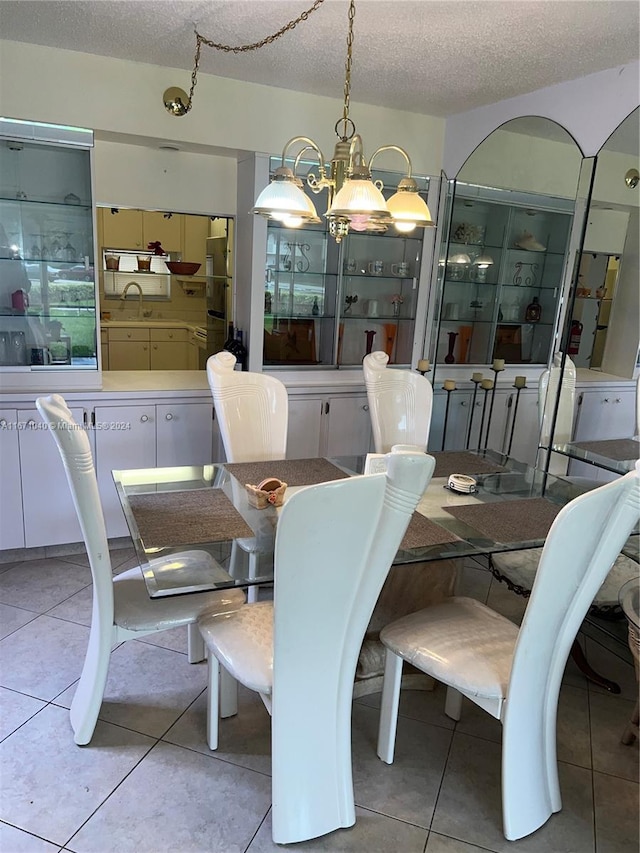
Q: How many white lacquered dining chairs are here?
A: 5